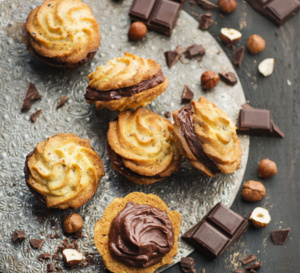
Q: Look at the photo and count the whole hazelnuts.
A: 7